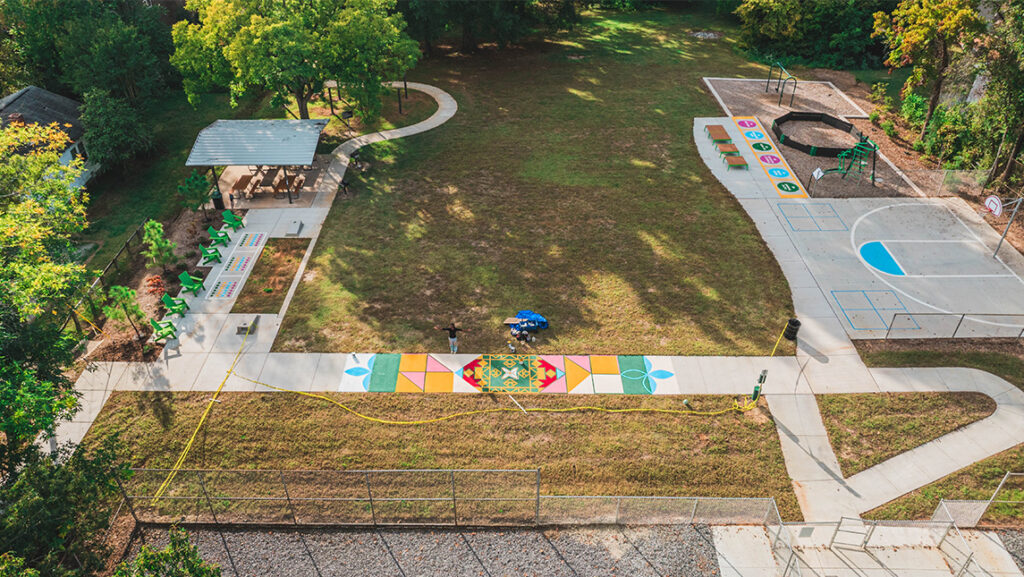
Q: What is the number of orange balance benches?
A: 3